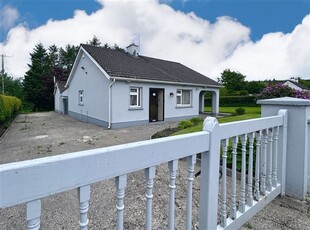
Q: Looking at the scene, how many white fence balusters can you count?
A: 14